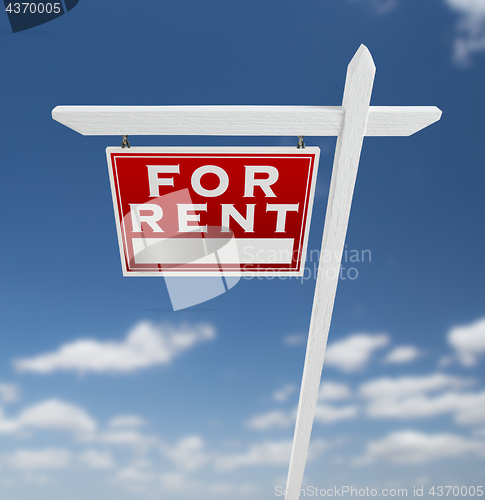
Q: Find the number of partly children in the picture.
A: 0